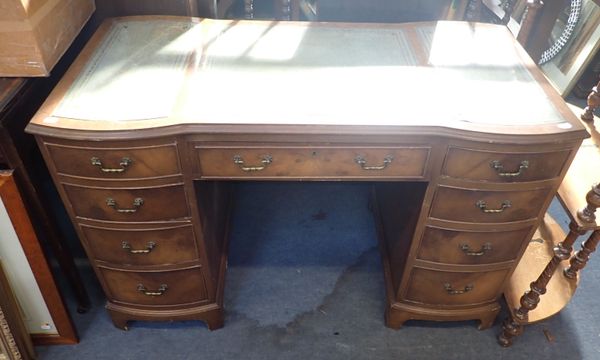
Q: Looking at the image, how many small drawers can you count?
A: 8